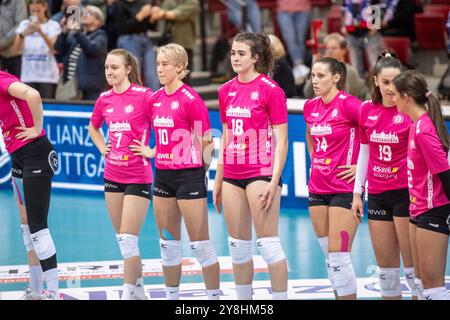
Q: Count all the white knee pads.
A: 13